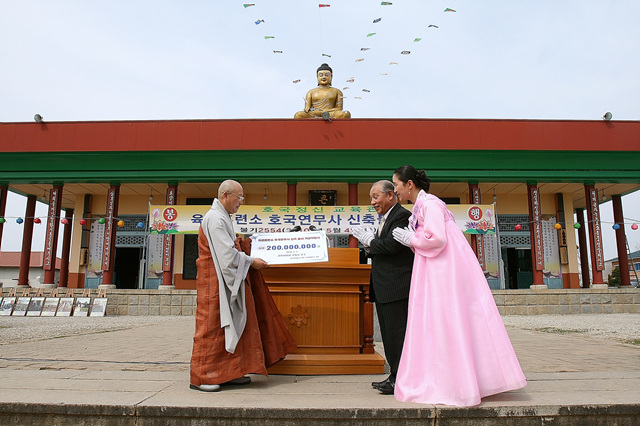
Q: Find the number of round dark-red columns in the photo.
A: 13